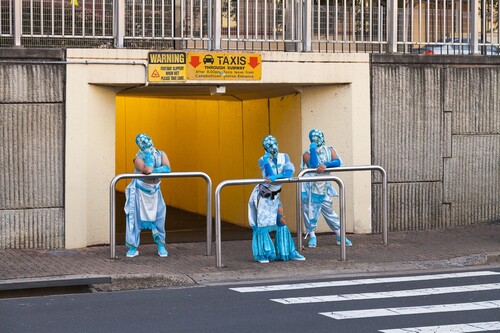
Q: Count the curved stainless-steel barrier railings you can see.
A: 3